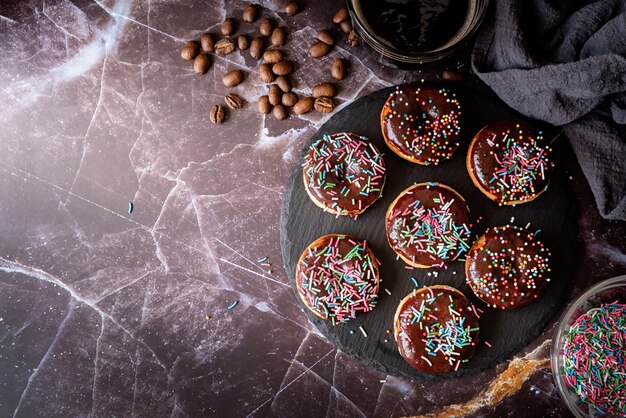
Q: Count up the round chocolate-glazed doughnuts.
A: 7